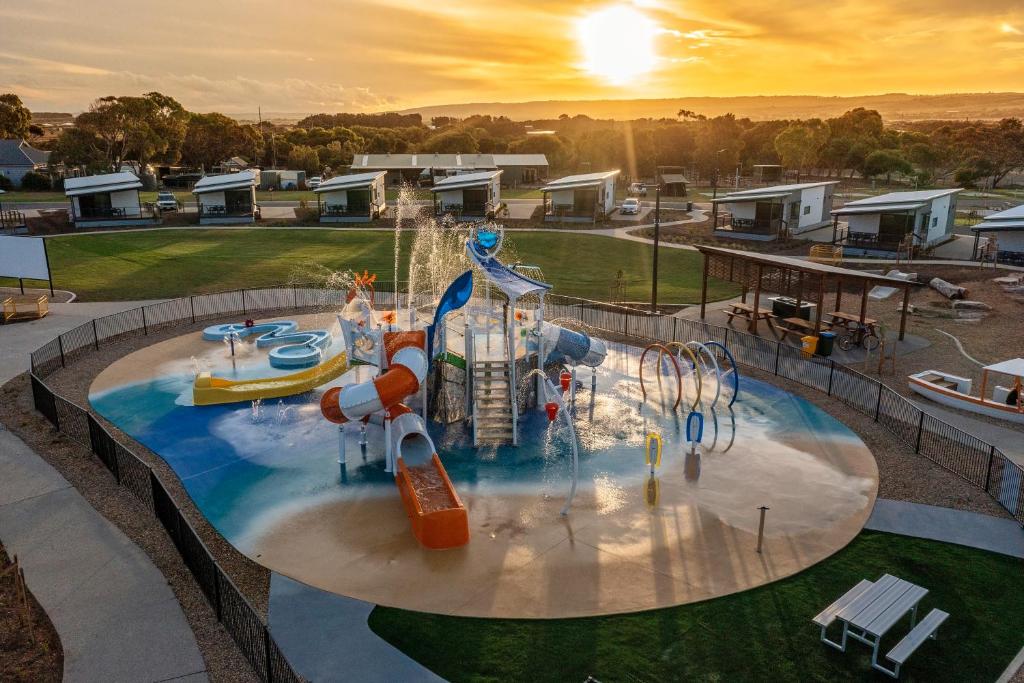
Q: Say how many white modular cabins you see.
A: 8